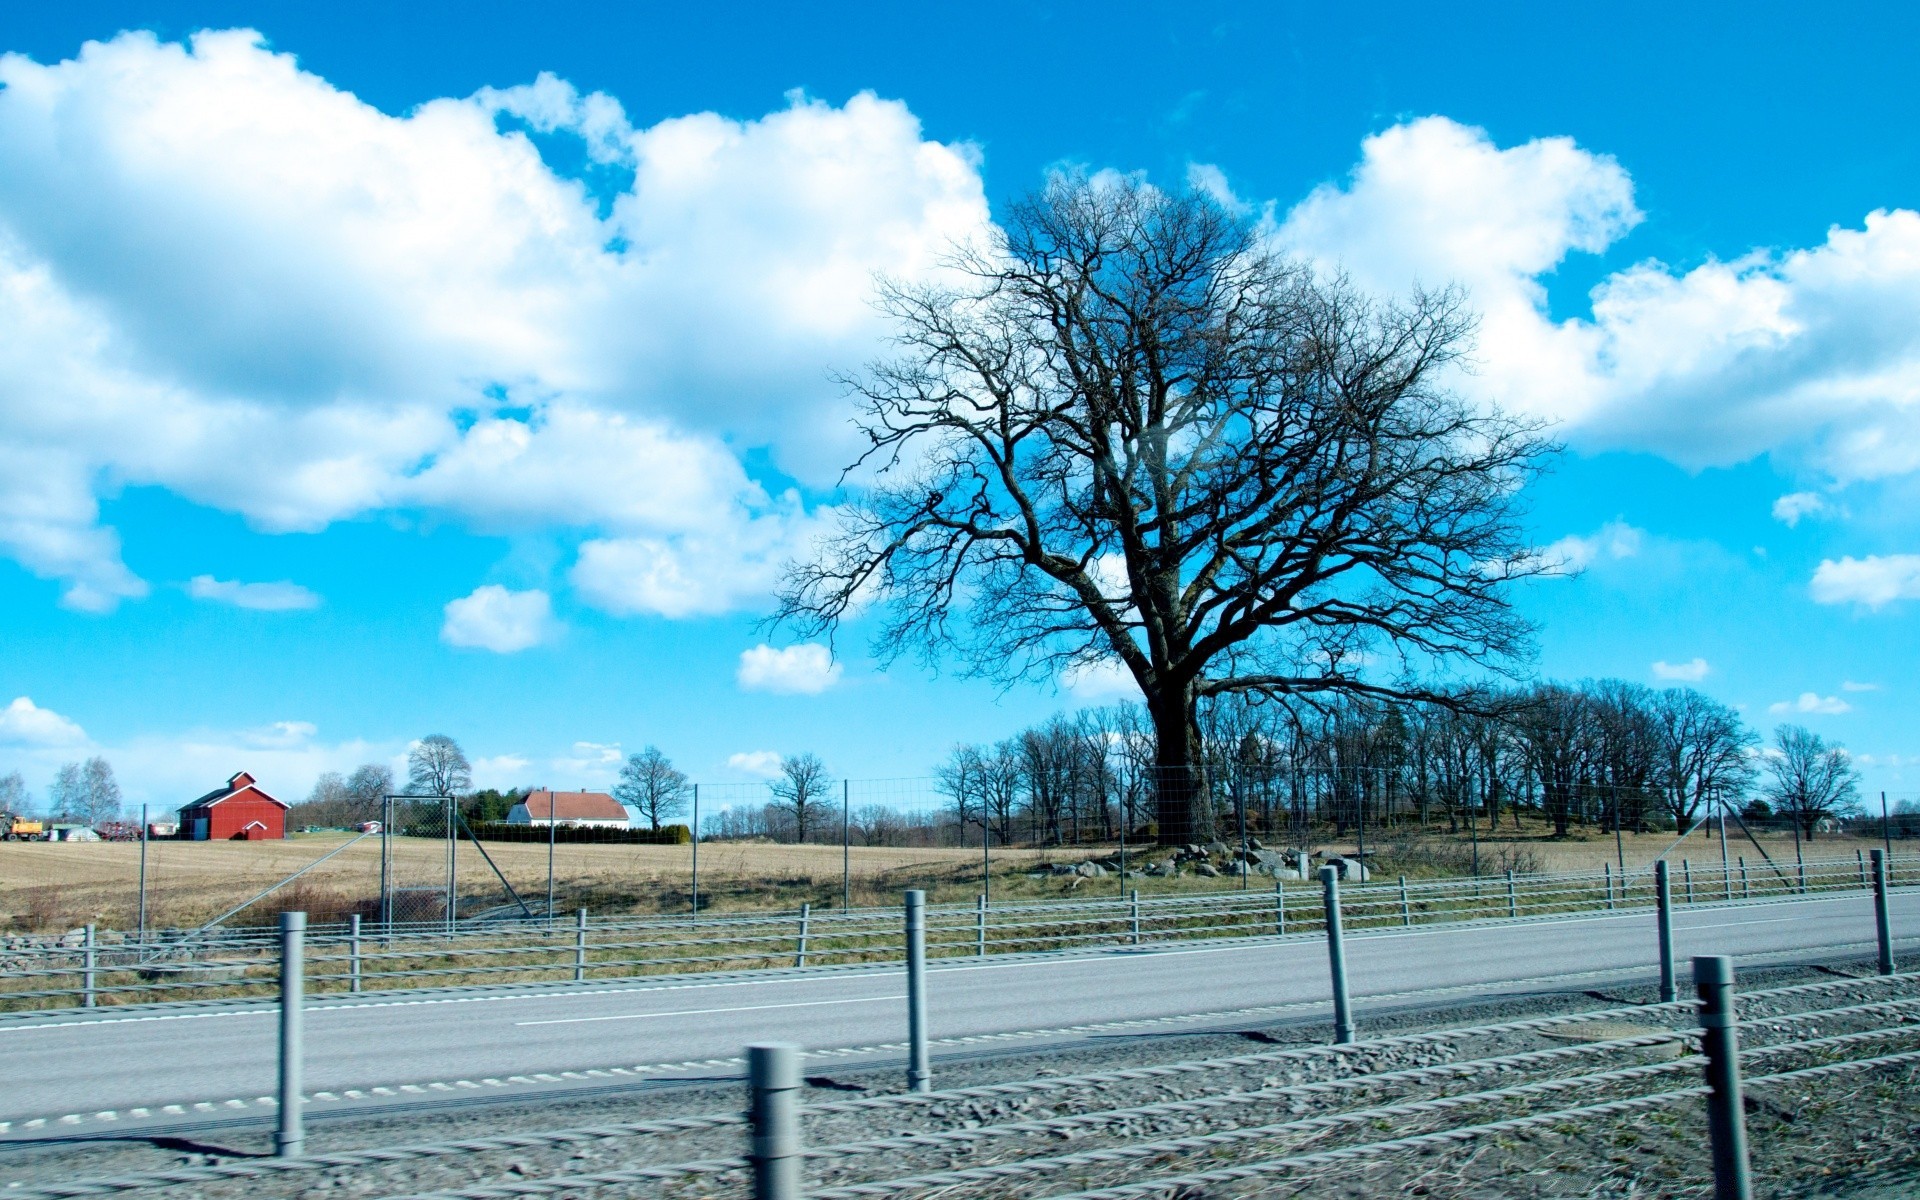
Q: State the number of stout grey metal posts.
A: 7